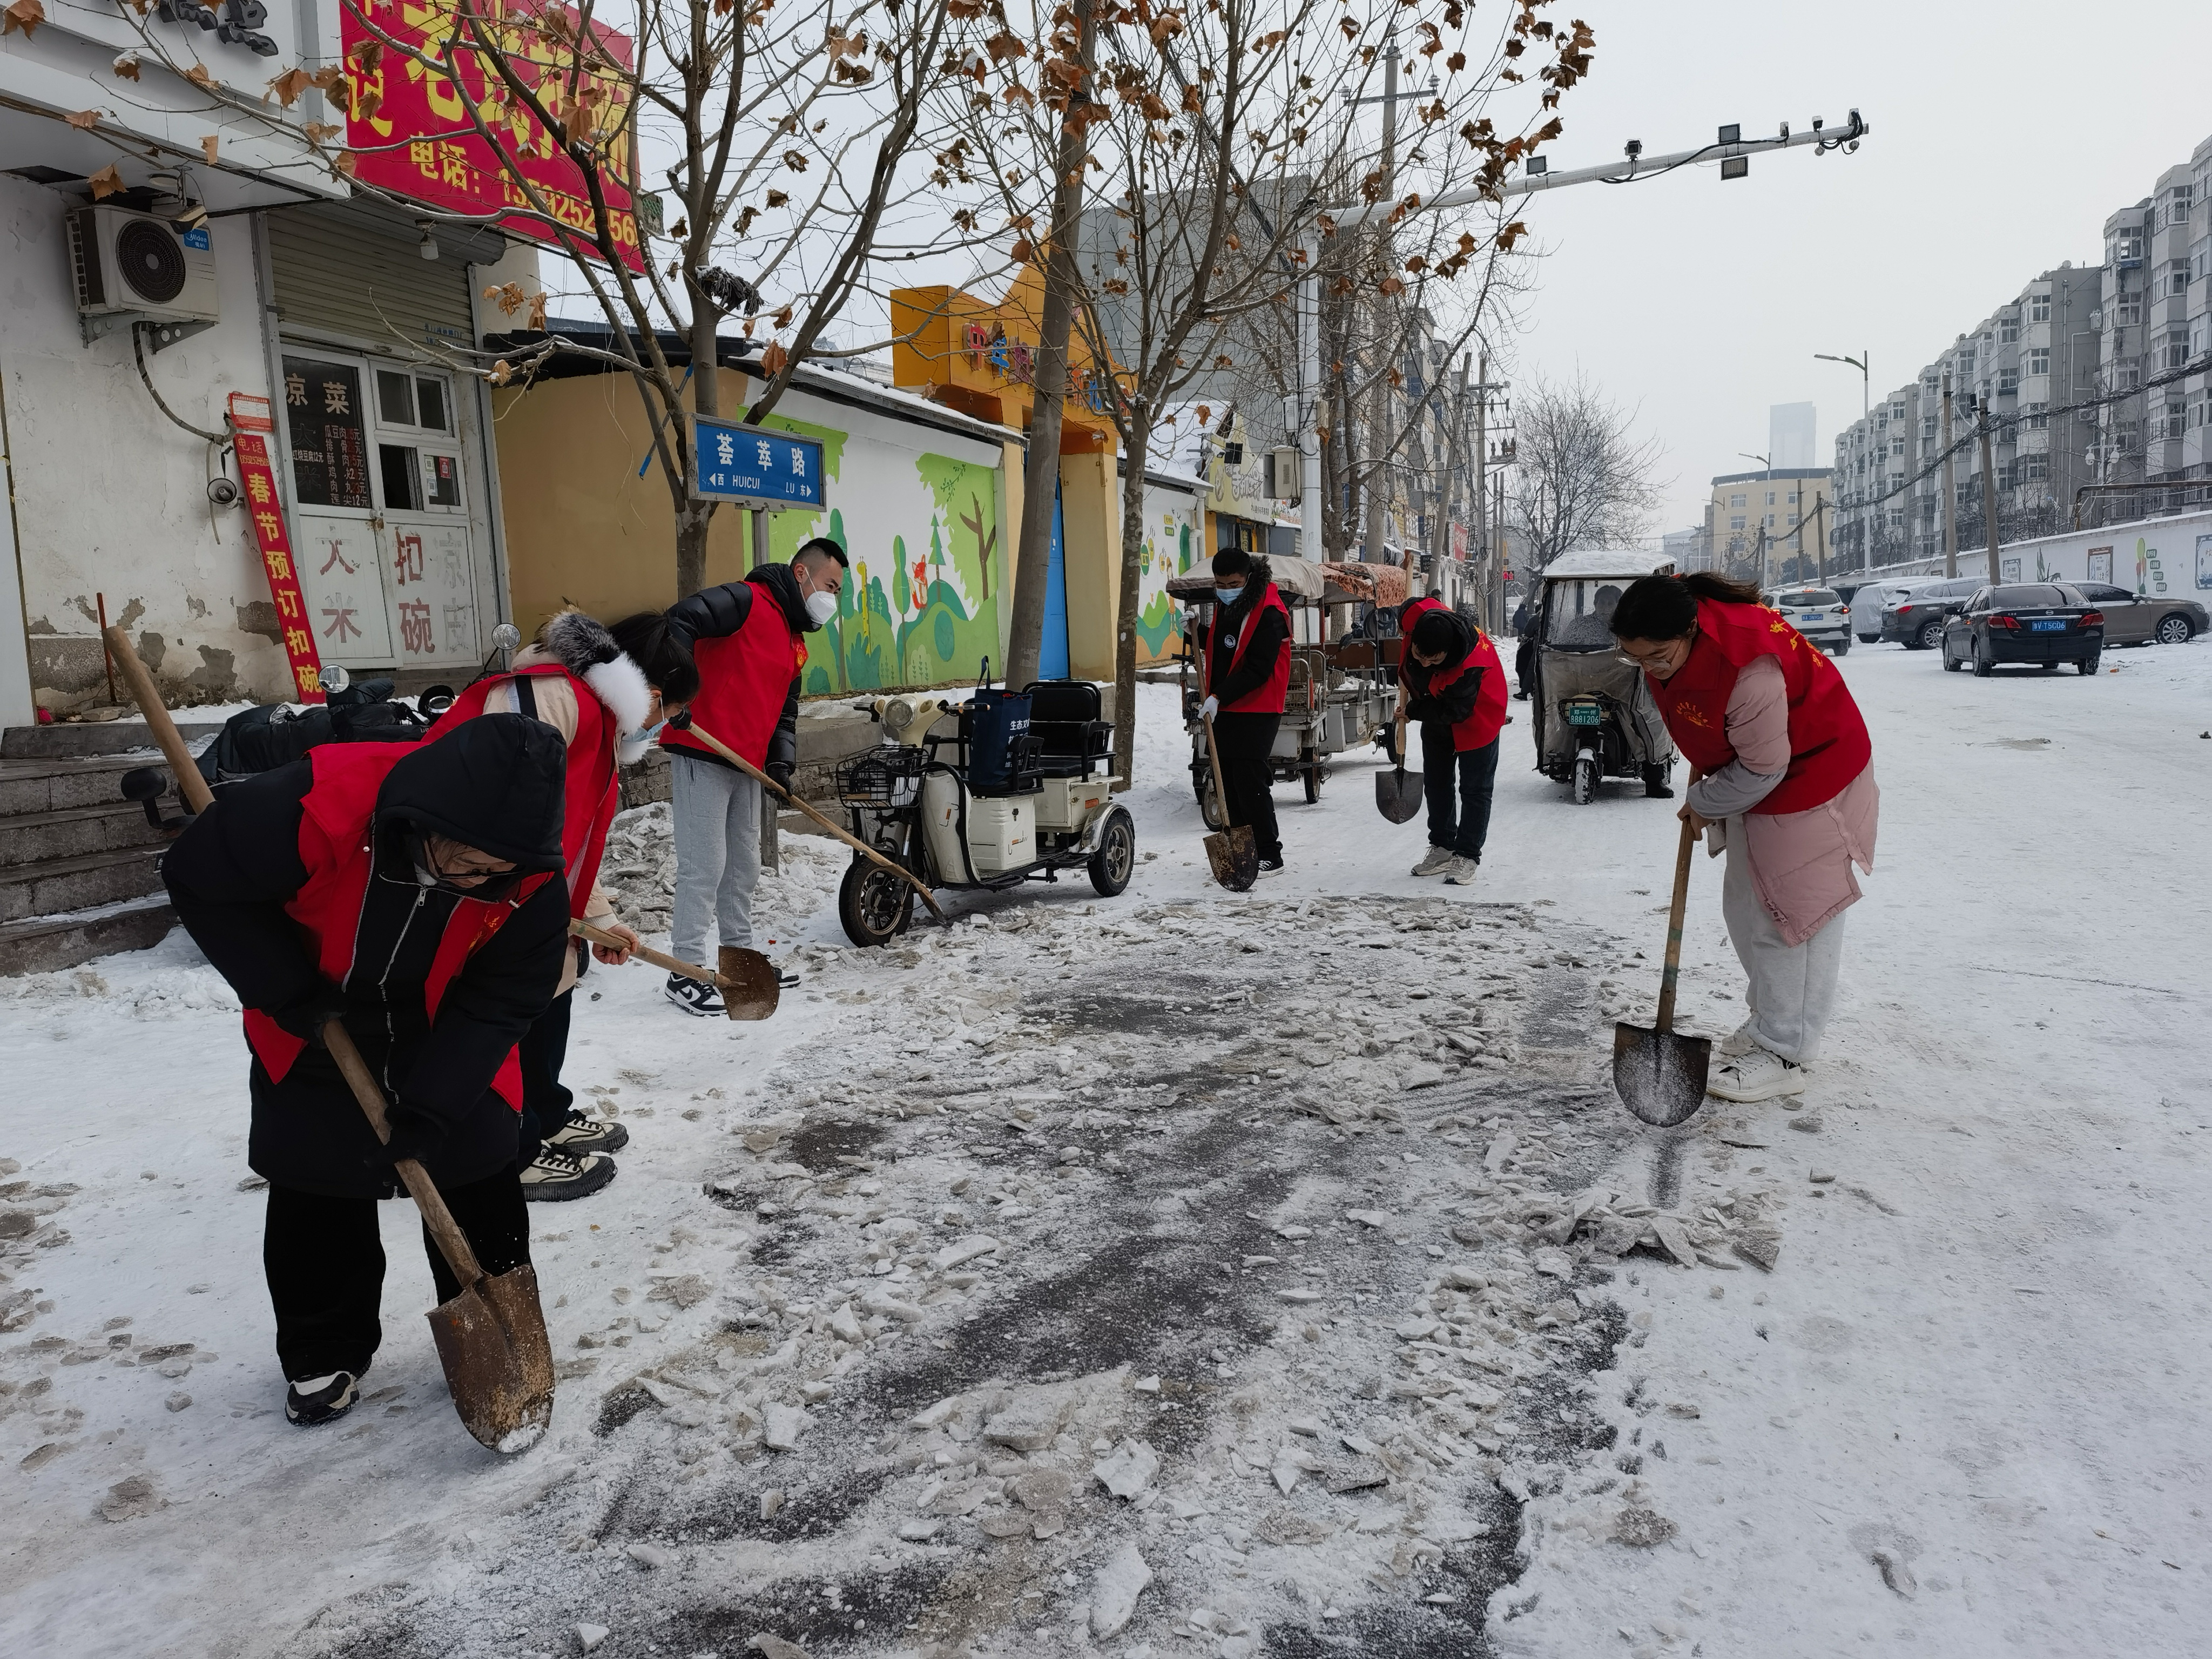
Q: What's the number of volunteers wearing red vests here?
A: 6